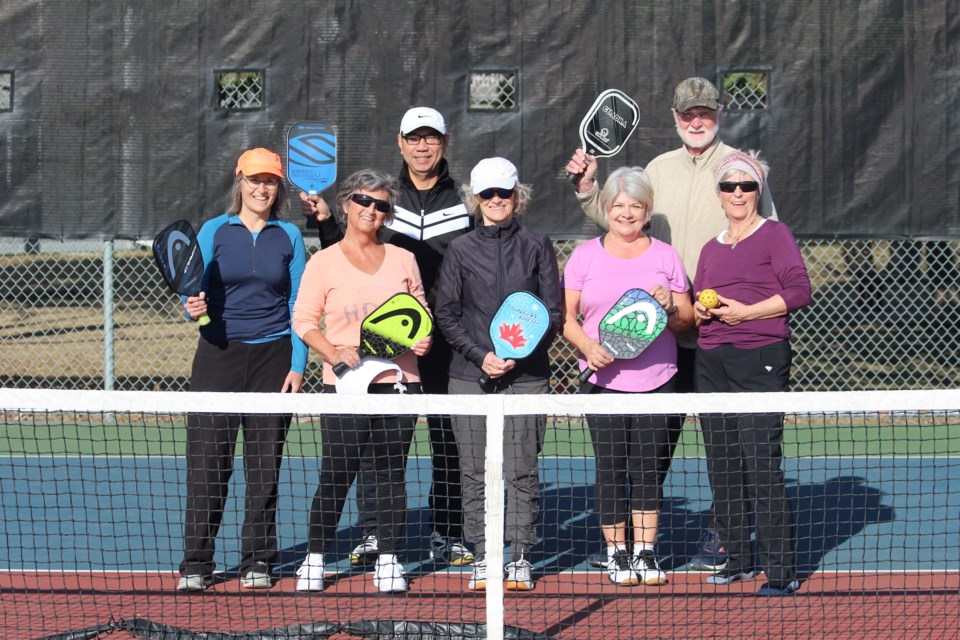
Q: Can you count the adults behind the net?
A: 7